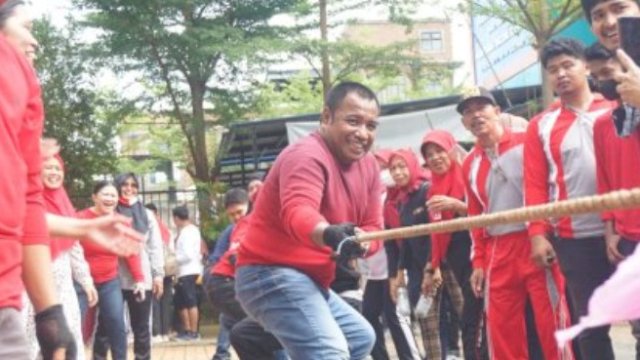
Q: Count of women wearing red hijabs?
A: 4